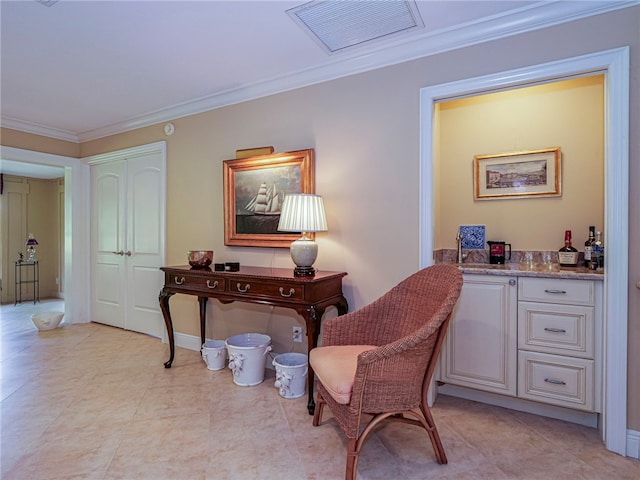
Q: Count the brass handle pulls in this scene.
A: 4